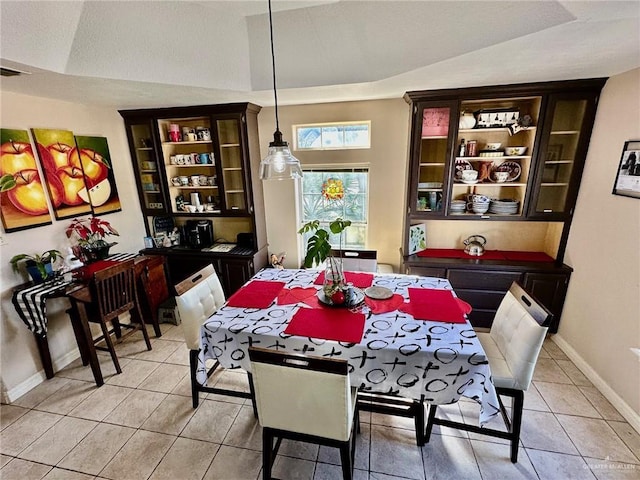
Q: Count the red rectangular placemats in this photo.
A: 4